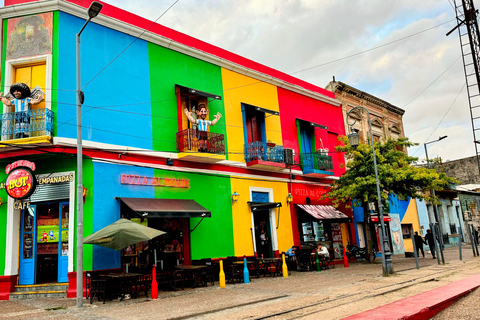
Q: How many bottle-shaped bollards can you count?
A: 6